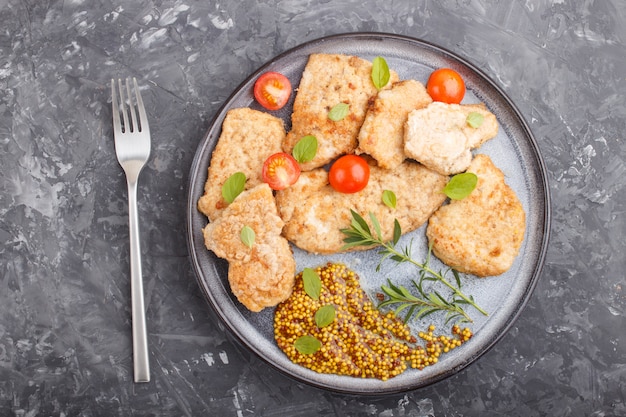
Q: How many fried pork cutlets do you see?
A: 7